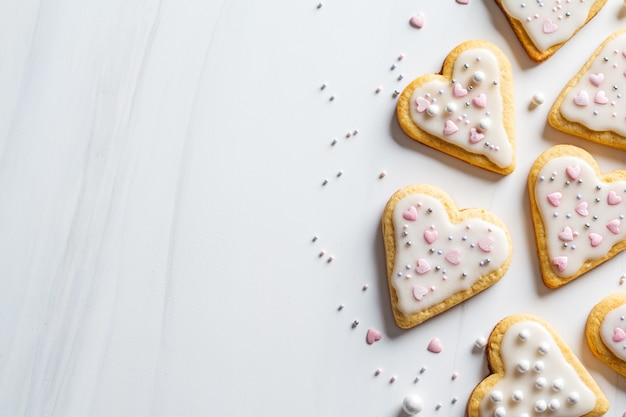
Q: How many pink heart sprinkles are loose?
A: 4